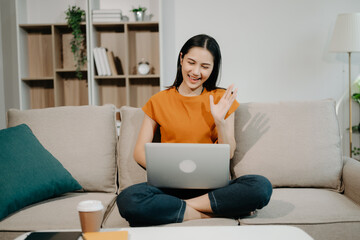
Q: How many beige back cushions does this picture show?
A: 3